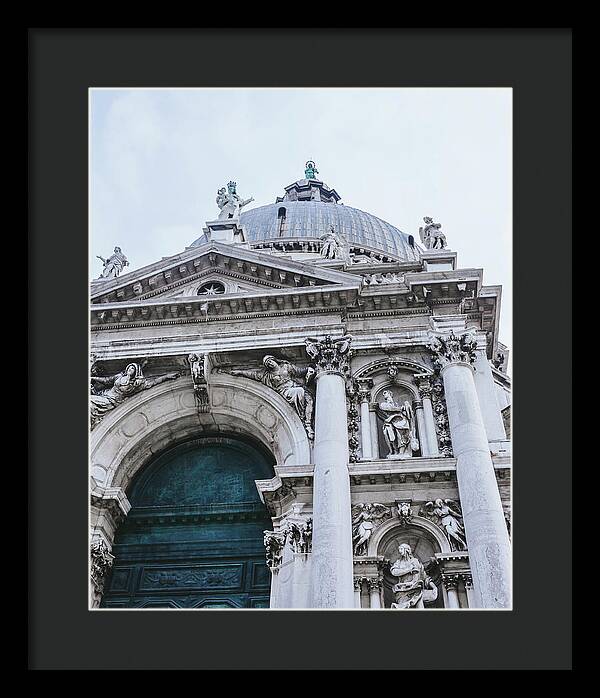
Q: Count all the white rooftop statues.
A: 4